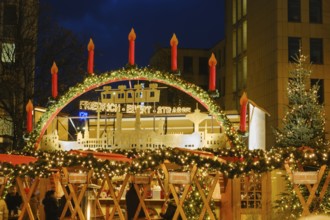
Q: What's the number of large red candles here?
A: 7